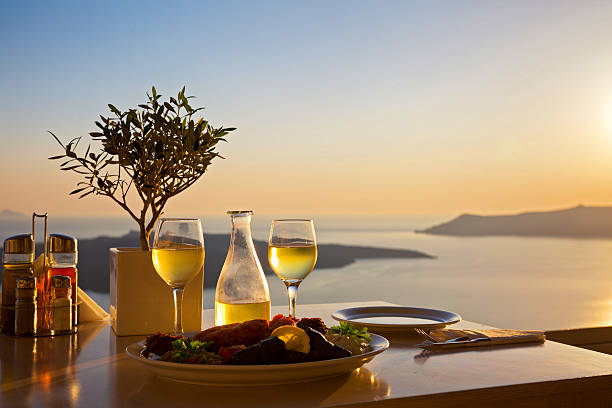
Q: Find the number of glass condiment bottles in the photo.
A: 4